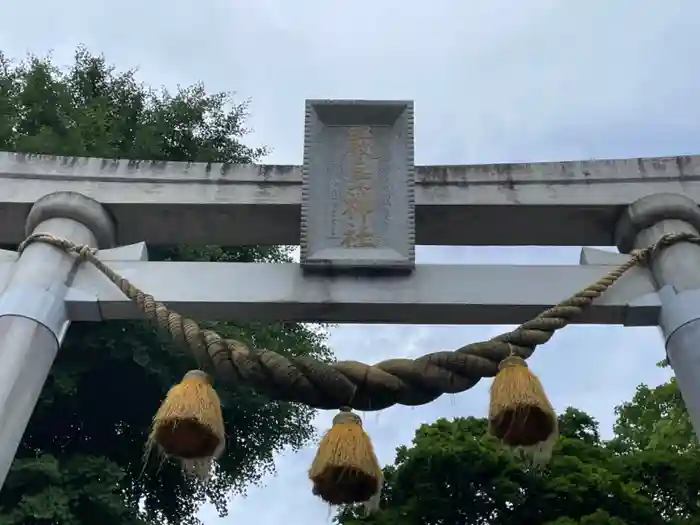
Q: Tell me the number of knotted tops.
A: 3